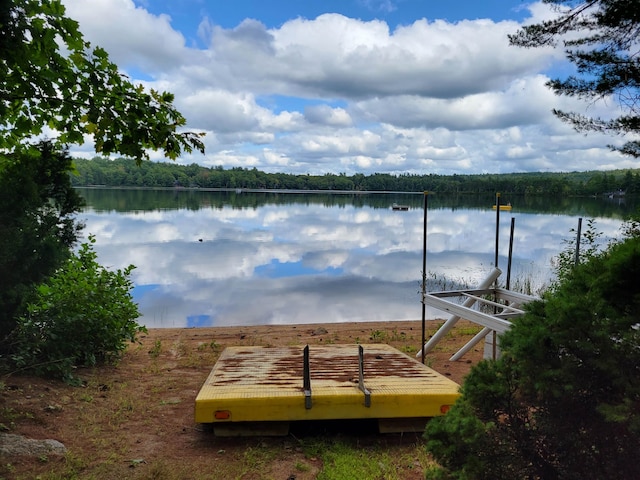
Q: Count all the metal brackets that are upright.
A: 2